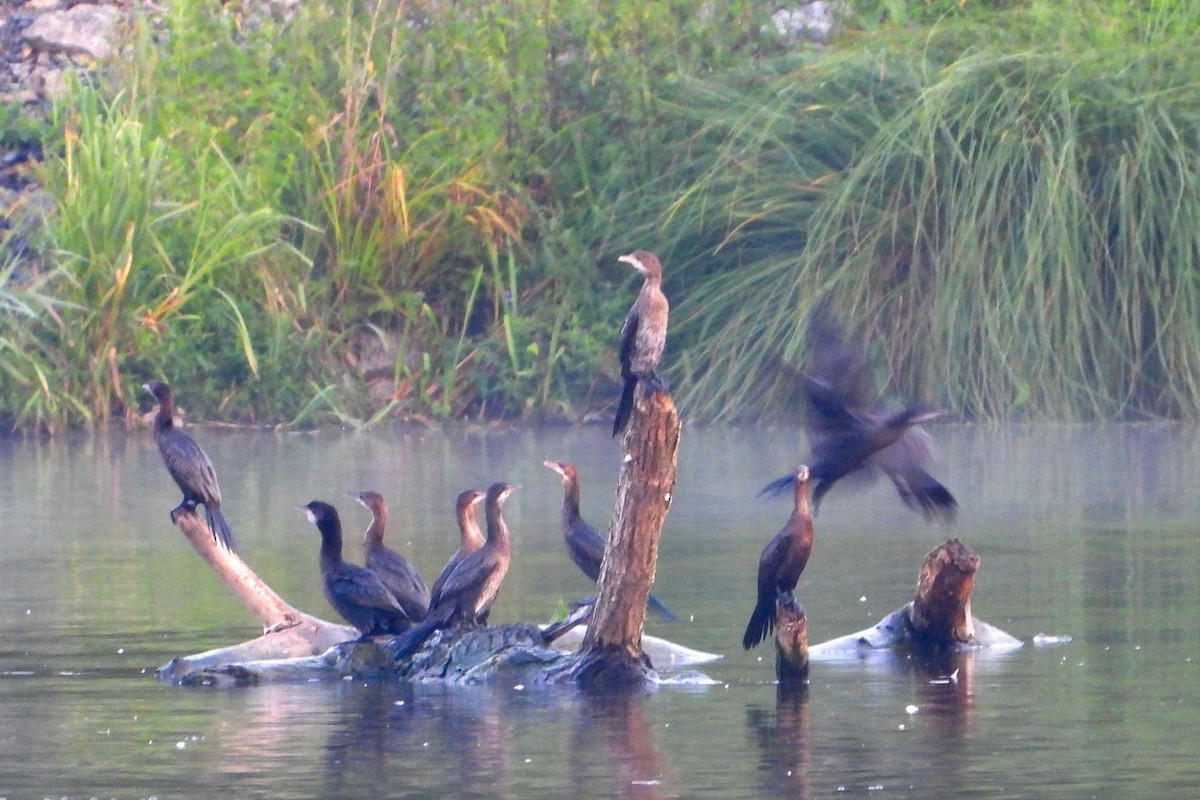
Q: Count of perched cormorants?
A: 8